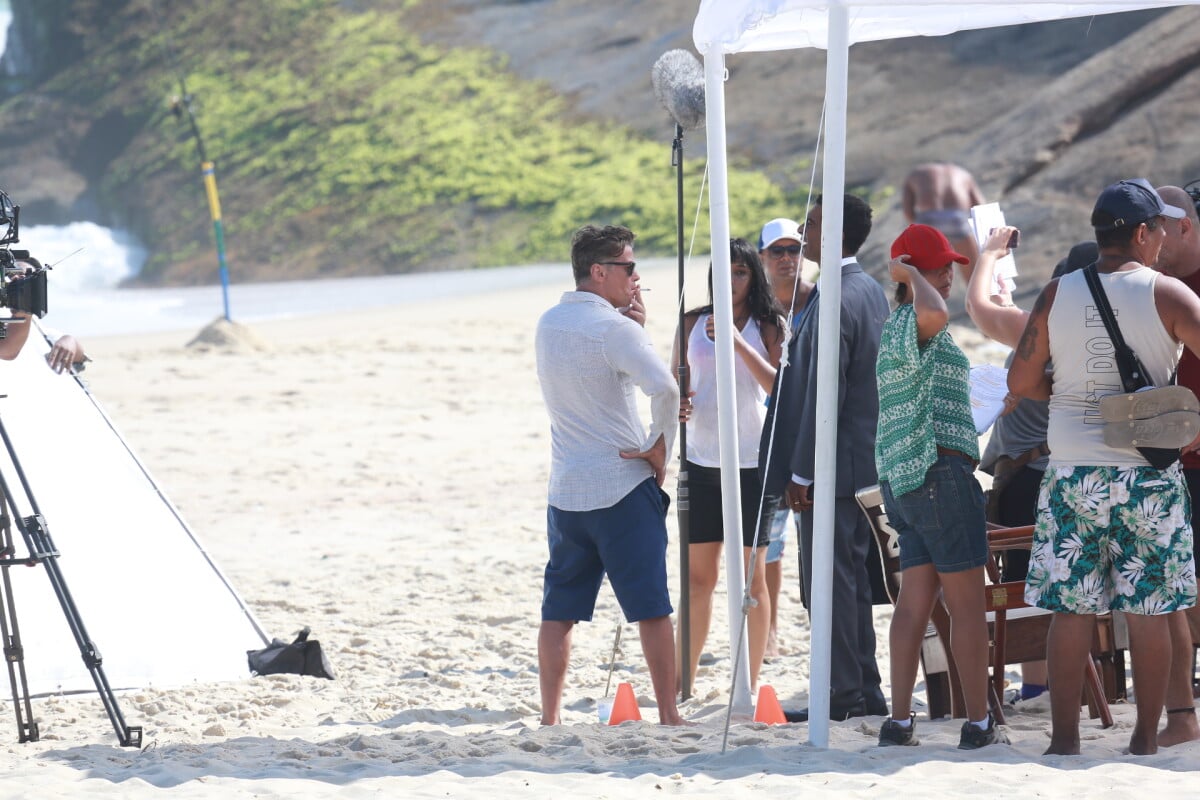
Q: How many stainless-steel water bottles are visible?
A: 0